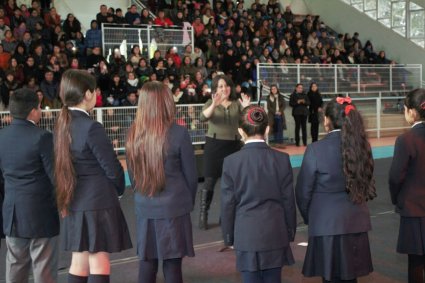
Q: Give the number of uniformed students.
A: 6